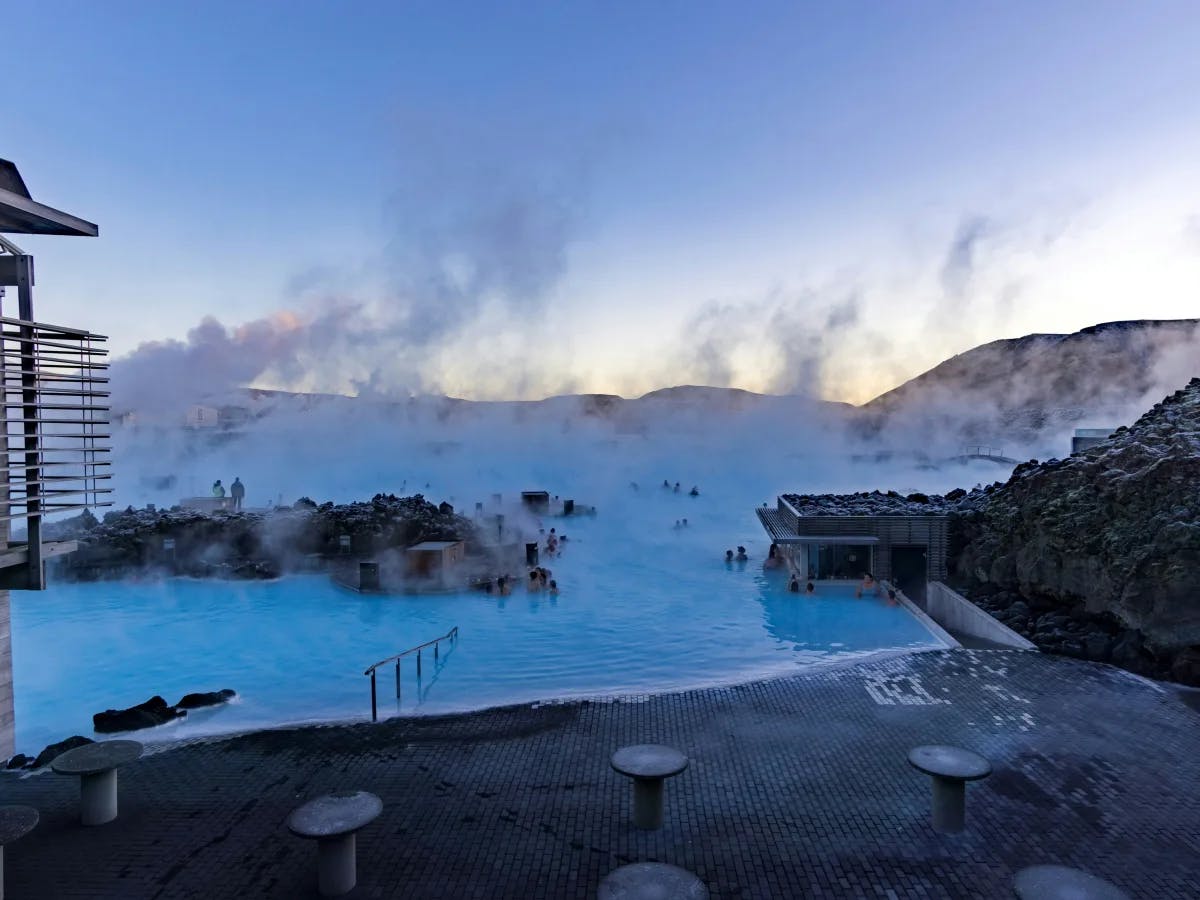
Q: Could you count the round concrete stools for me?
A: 7